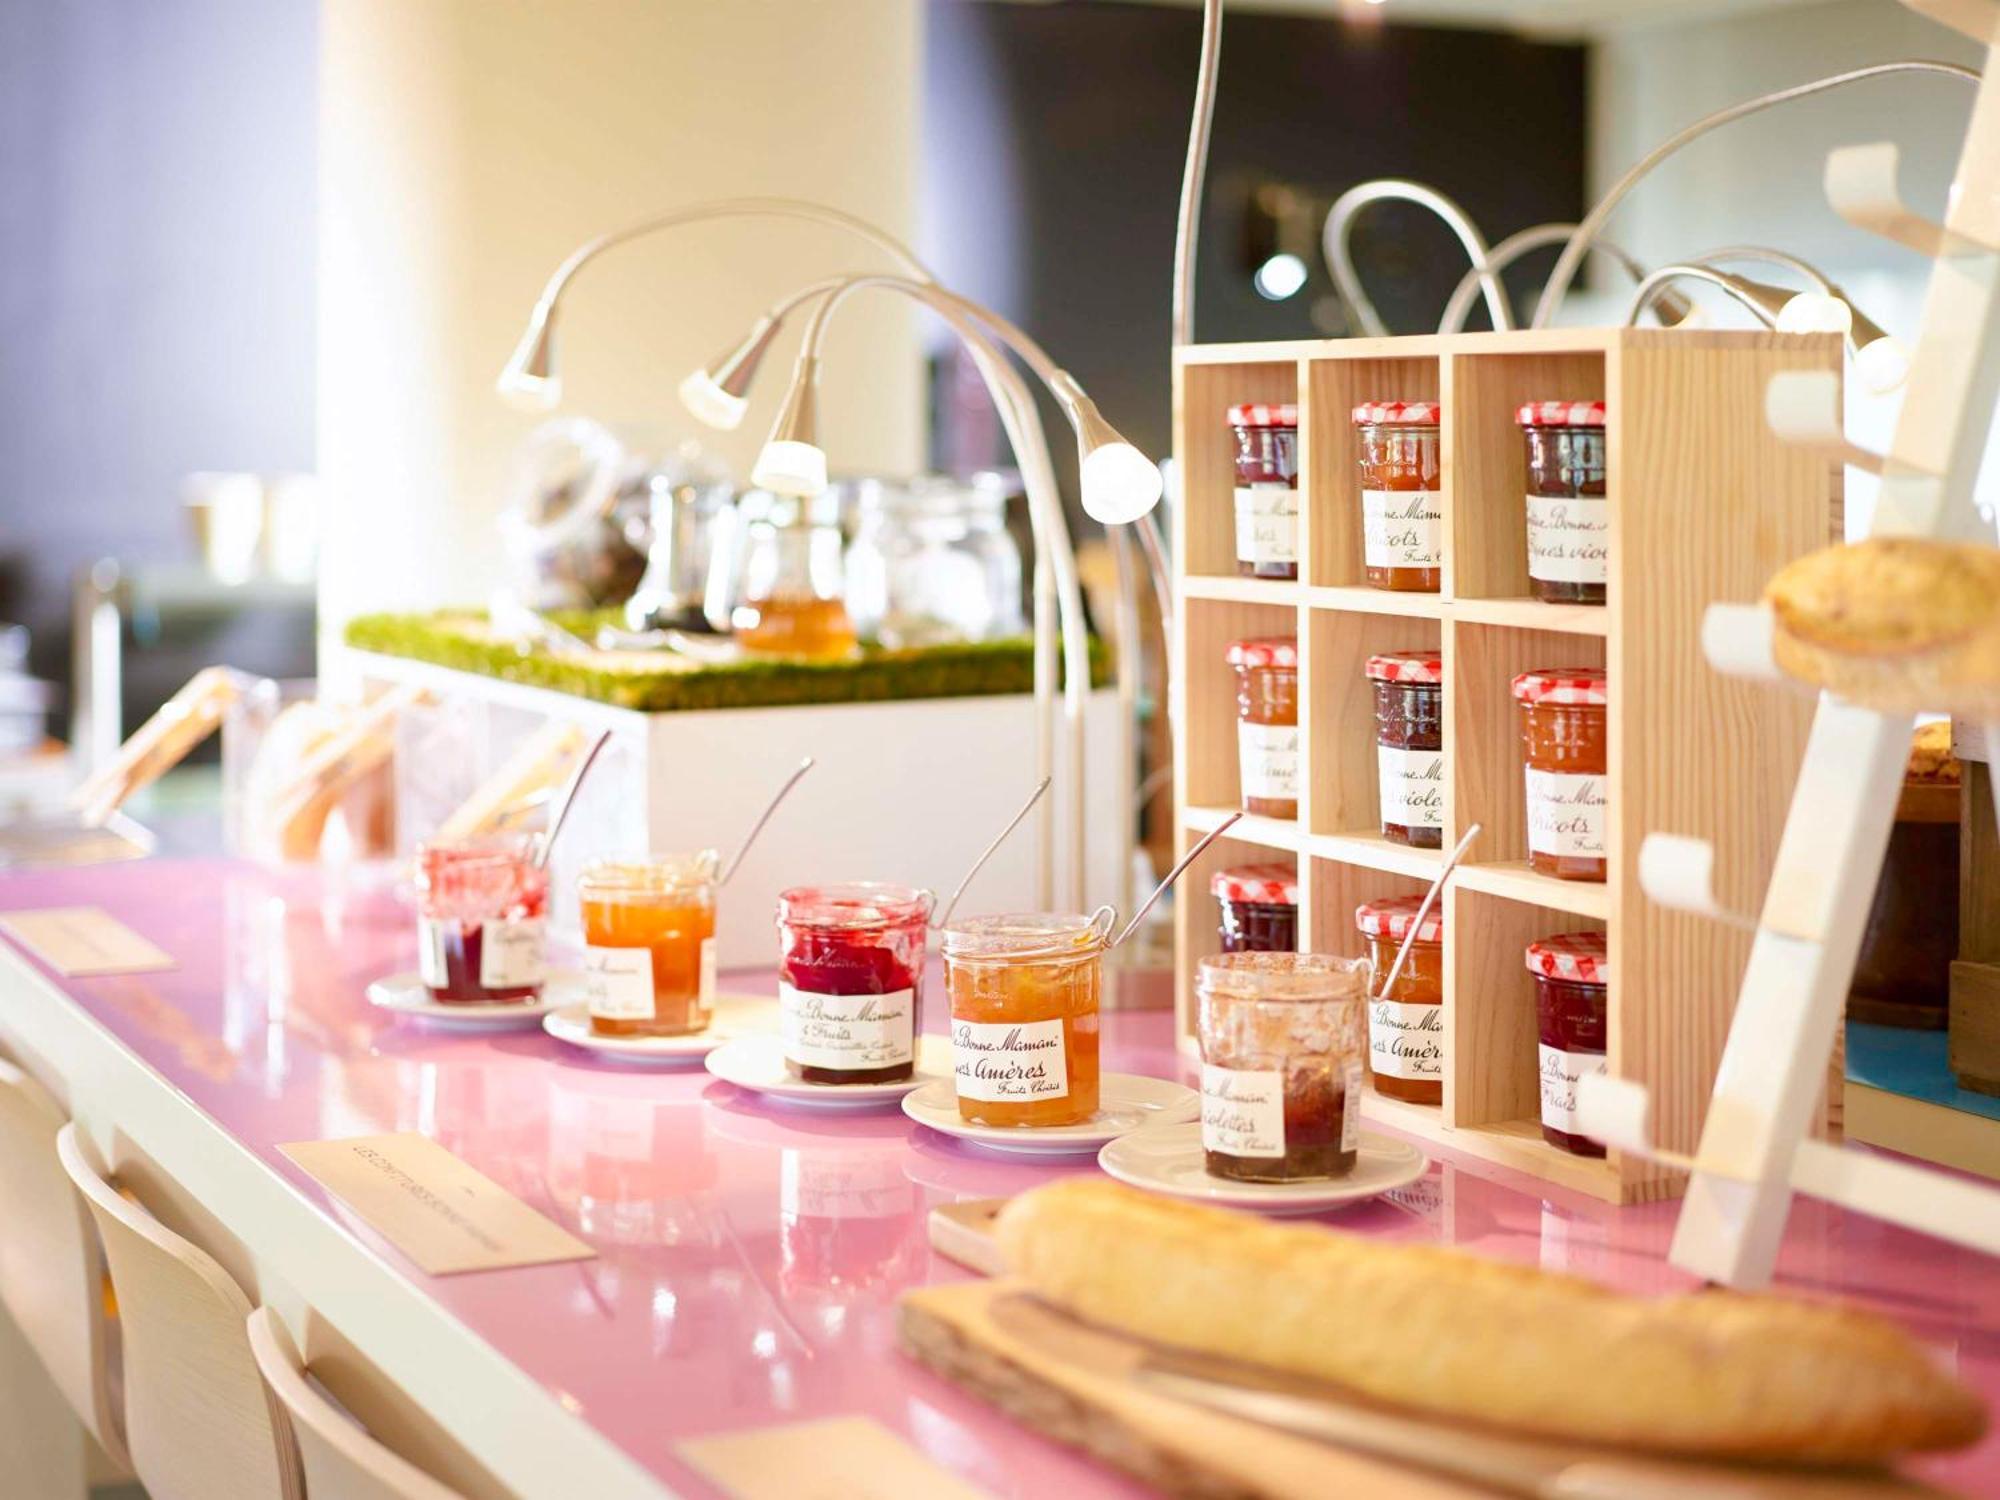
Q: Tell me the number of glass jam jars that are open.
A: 5